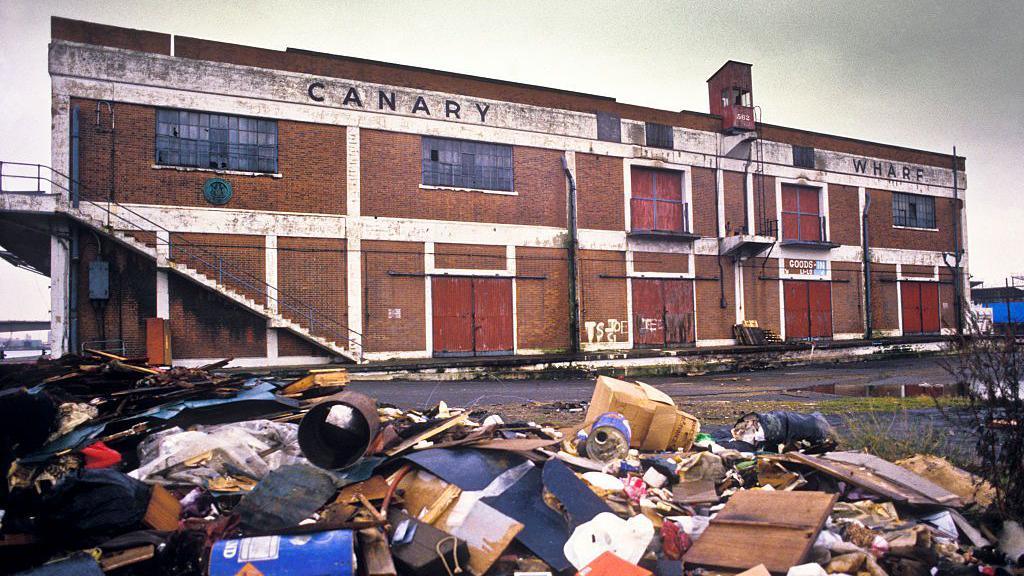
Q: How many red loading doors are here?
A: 6